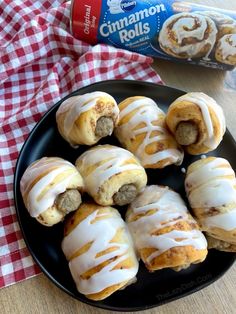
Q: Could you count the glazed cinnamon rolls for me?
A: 8